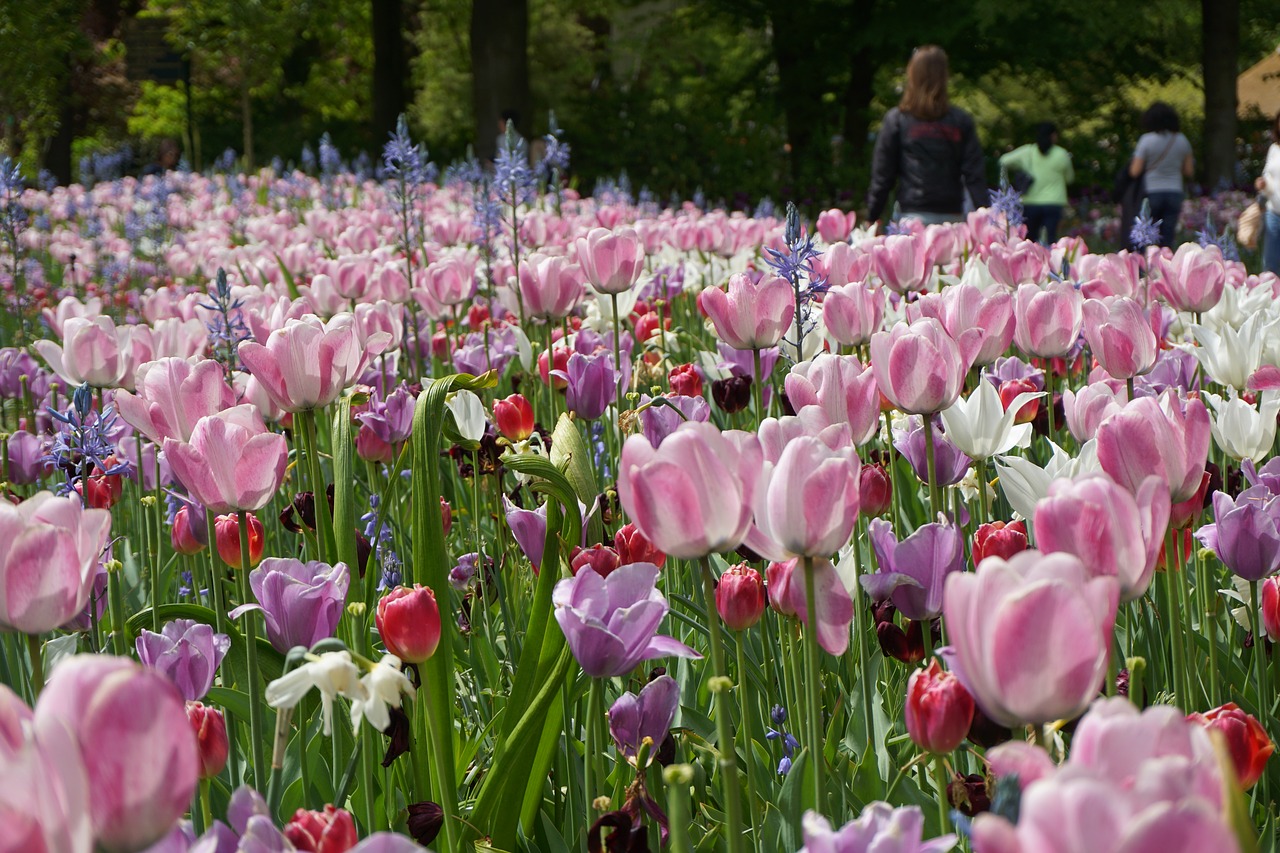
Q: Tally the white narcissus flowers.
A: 2